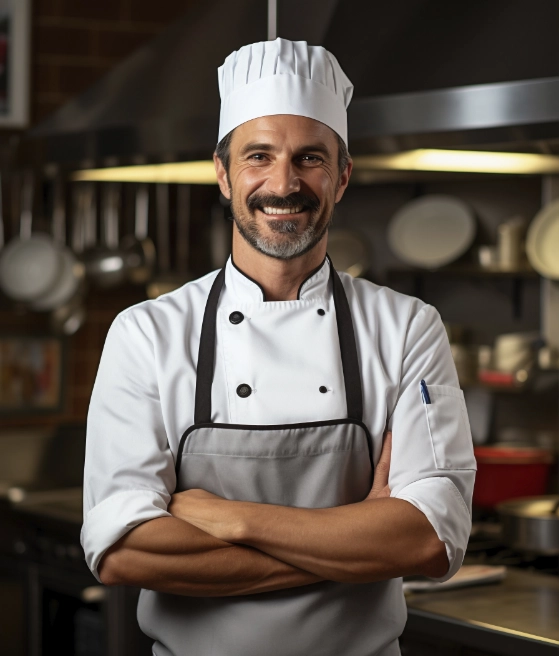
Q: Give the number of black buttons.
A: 4